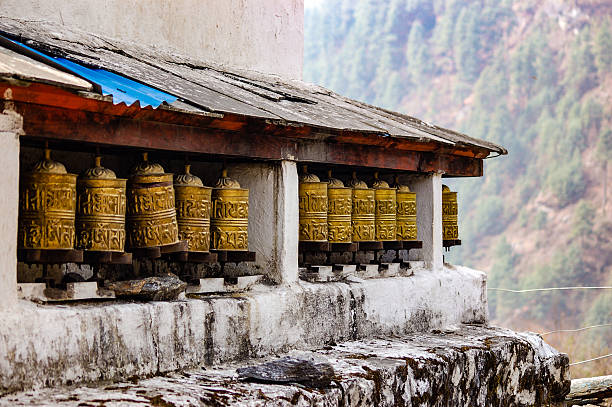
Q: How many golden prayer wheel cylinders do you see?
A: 11